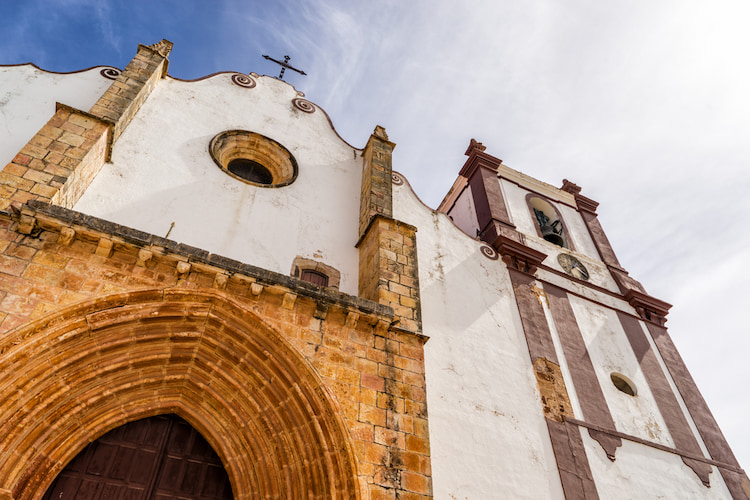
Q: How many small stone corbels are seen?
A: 11